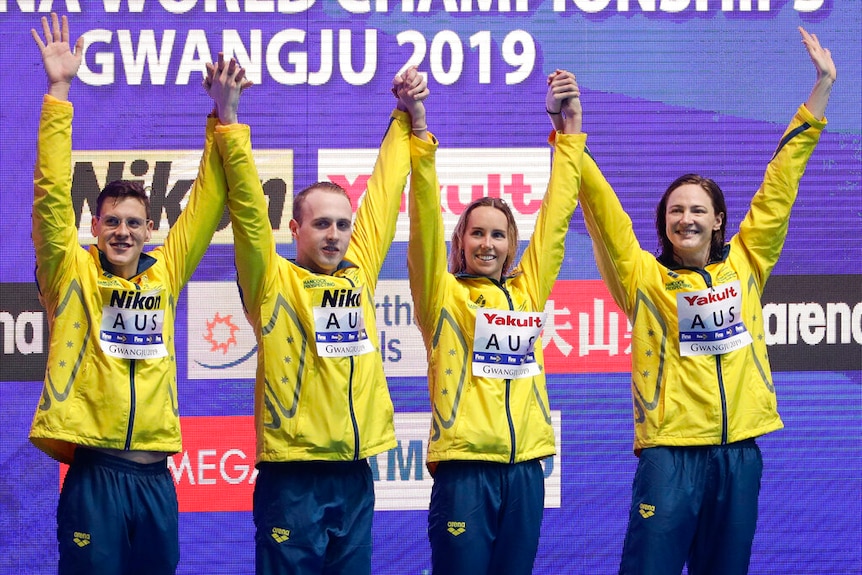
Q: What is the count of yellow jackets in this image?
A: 4